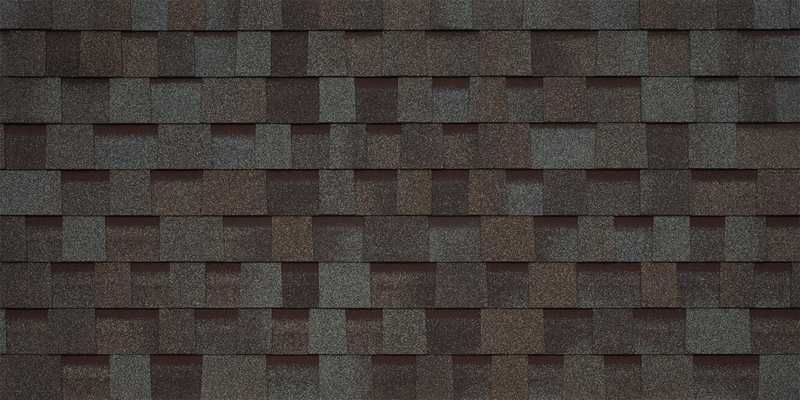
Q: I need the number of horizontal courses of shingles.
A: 9